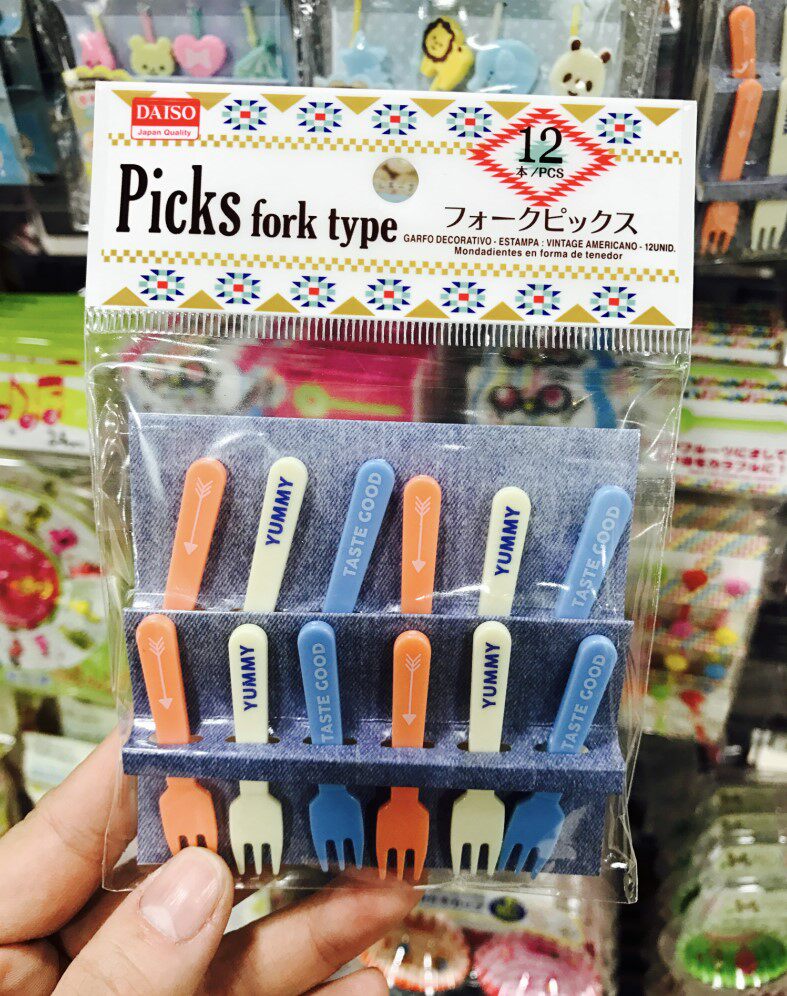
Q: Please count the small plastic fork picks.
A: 12